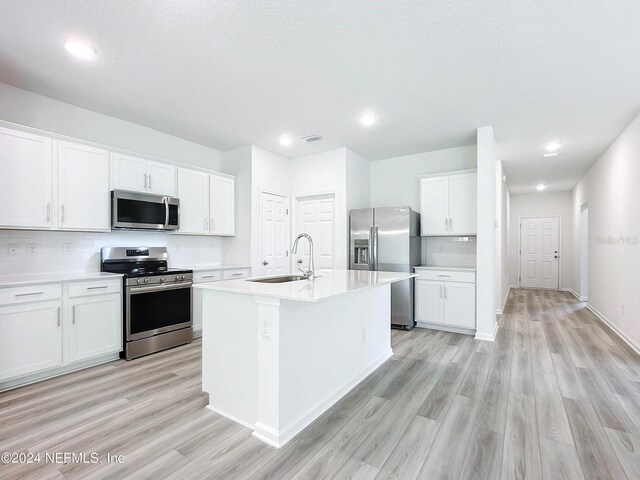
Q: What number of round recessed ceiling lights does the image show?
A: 5